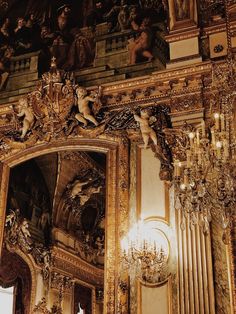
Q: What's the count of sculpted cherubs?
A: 3